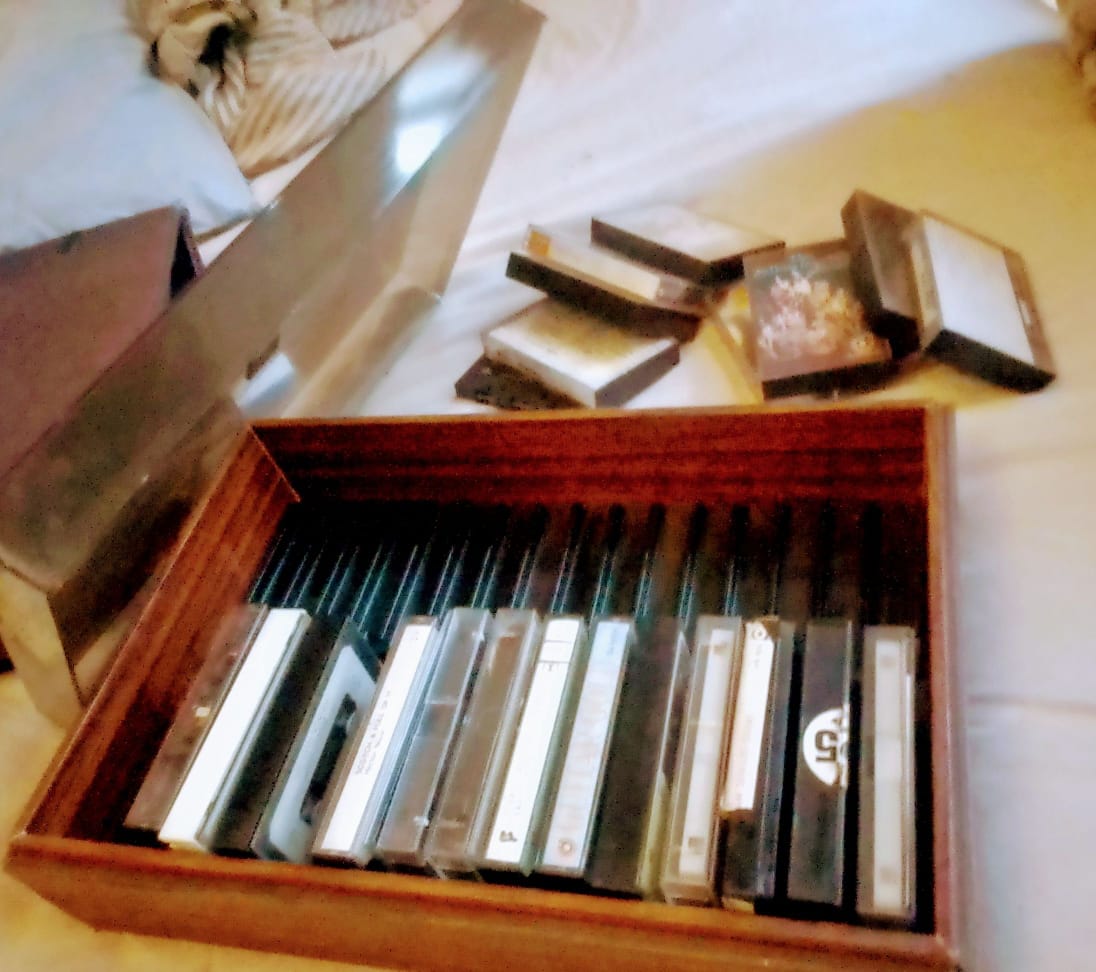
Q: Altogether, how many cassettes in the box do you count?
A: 13